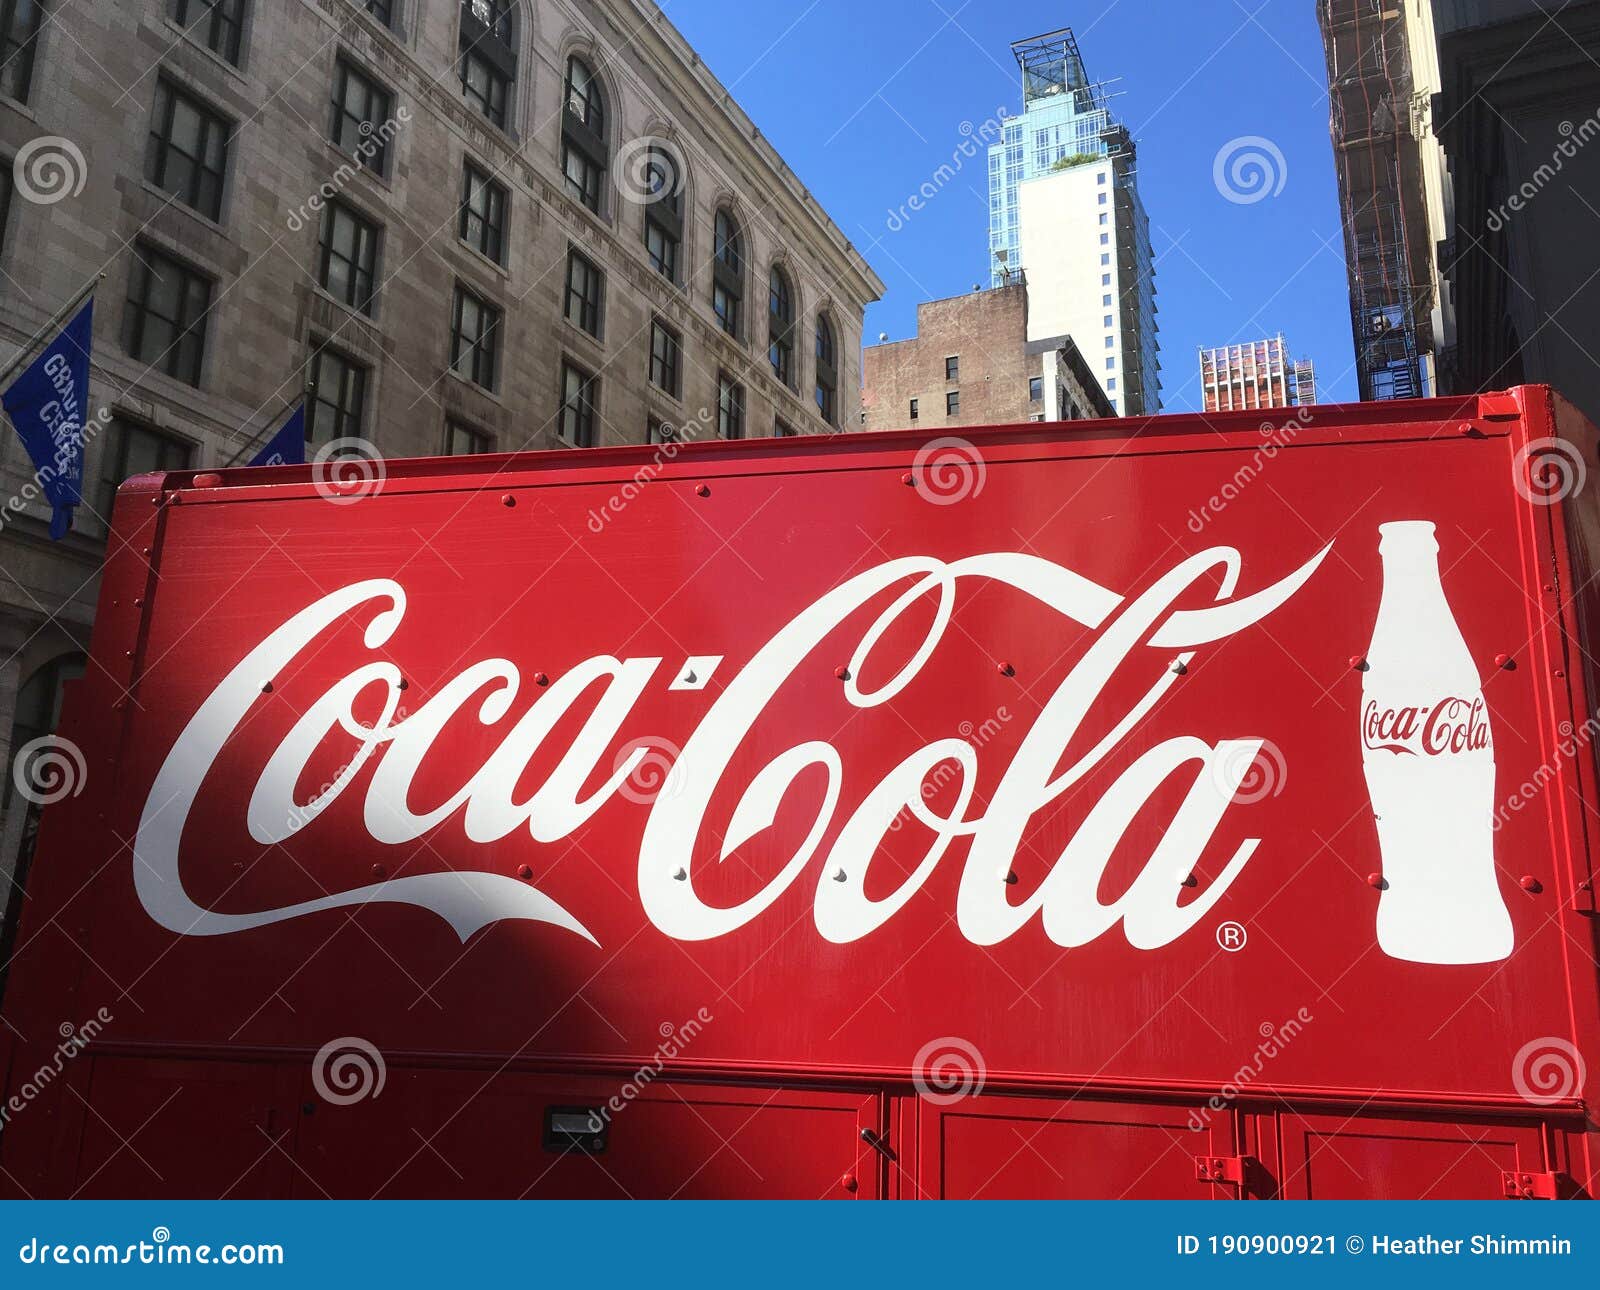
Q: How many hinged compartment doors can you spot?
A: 2